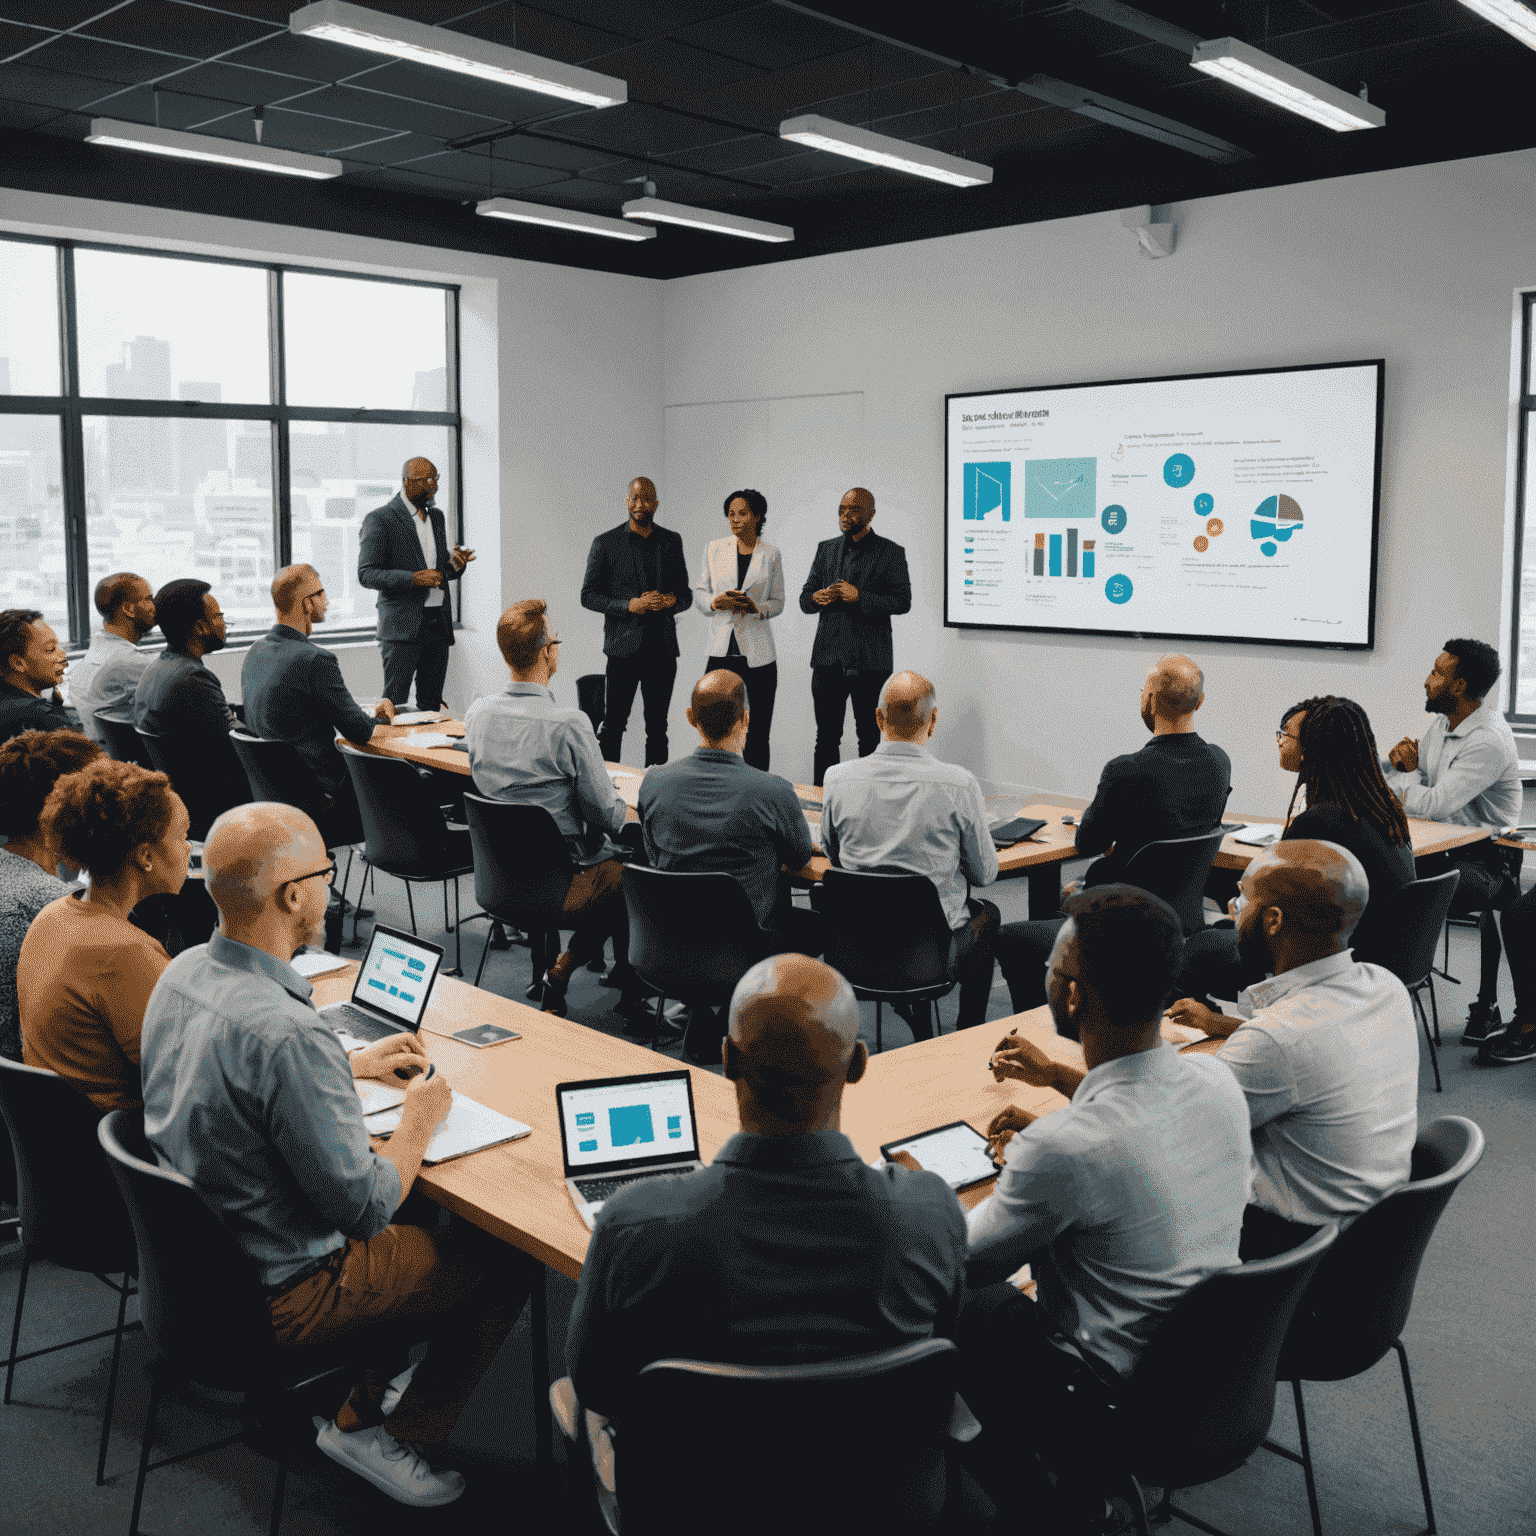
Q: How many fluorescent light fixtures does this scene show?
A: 7